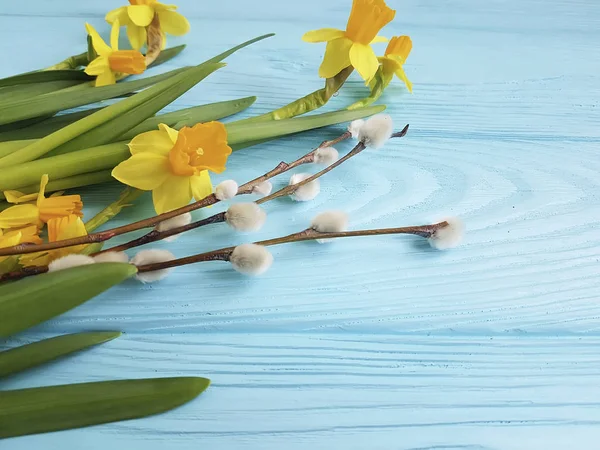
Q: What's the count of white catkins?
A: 14